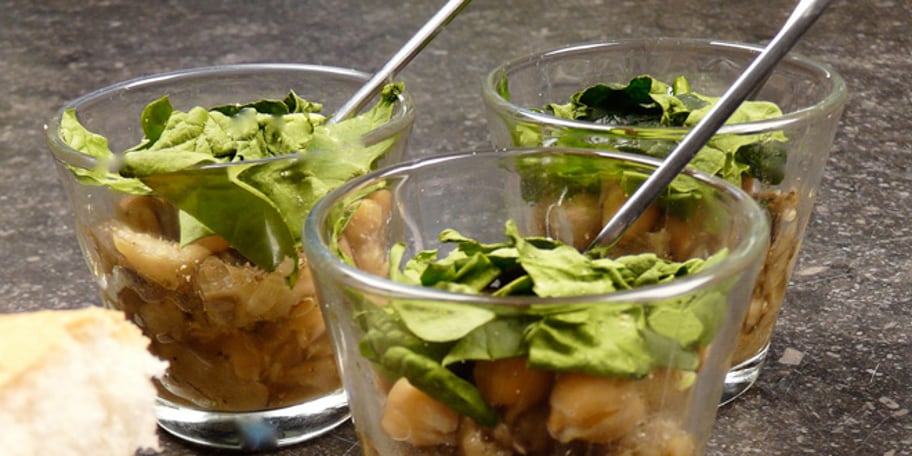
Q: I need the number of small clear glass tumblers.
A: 3